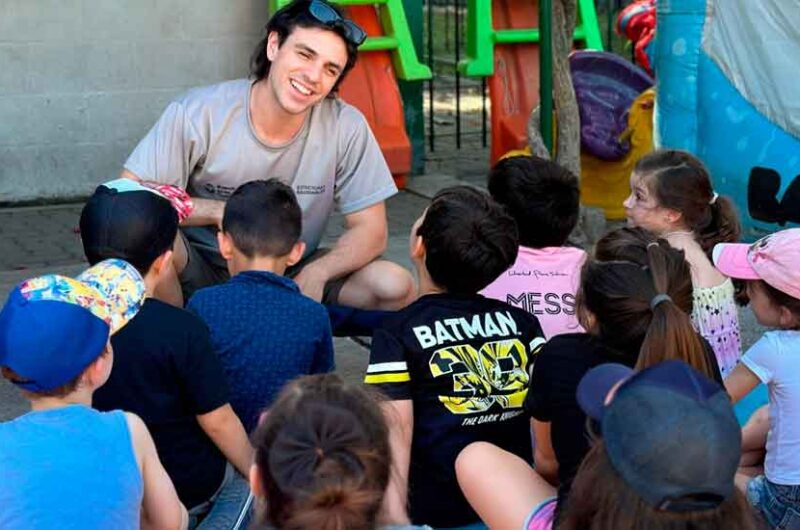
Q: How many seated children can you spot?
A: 10